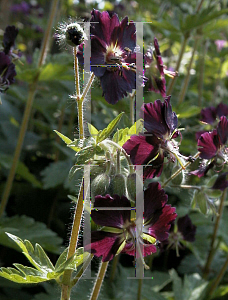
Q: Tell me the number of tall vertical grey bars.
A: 4